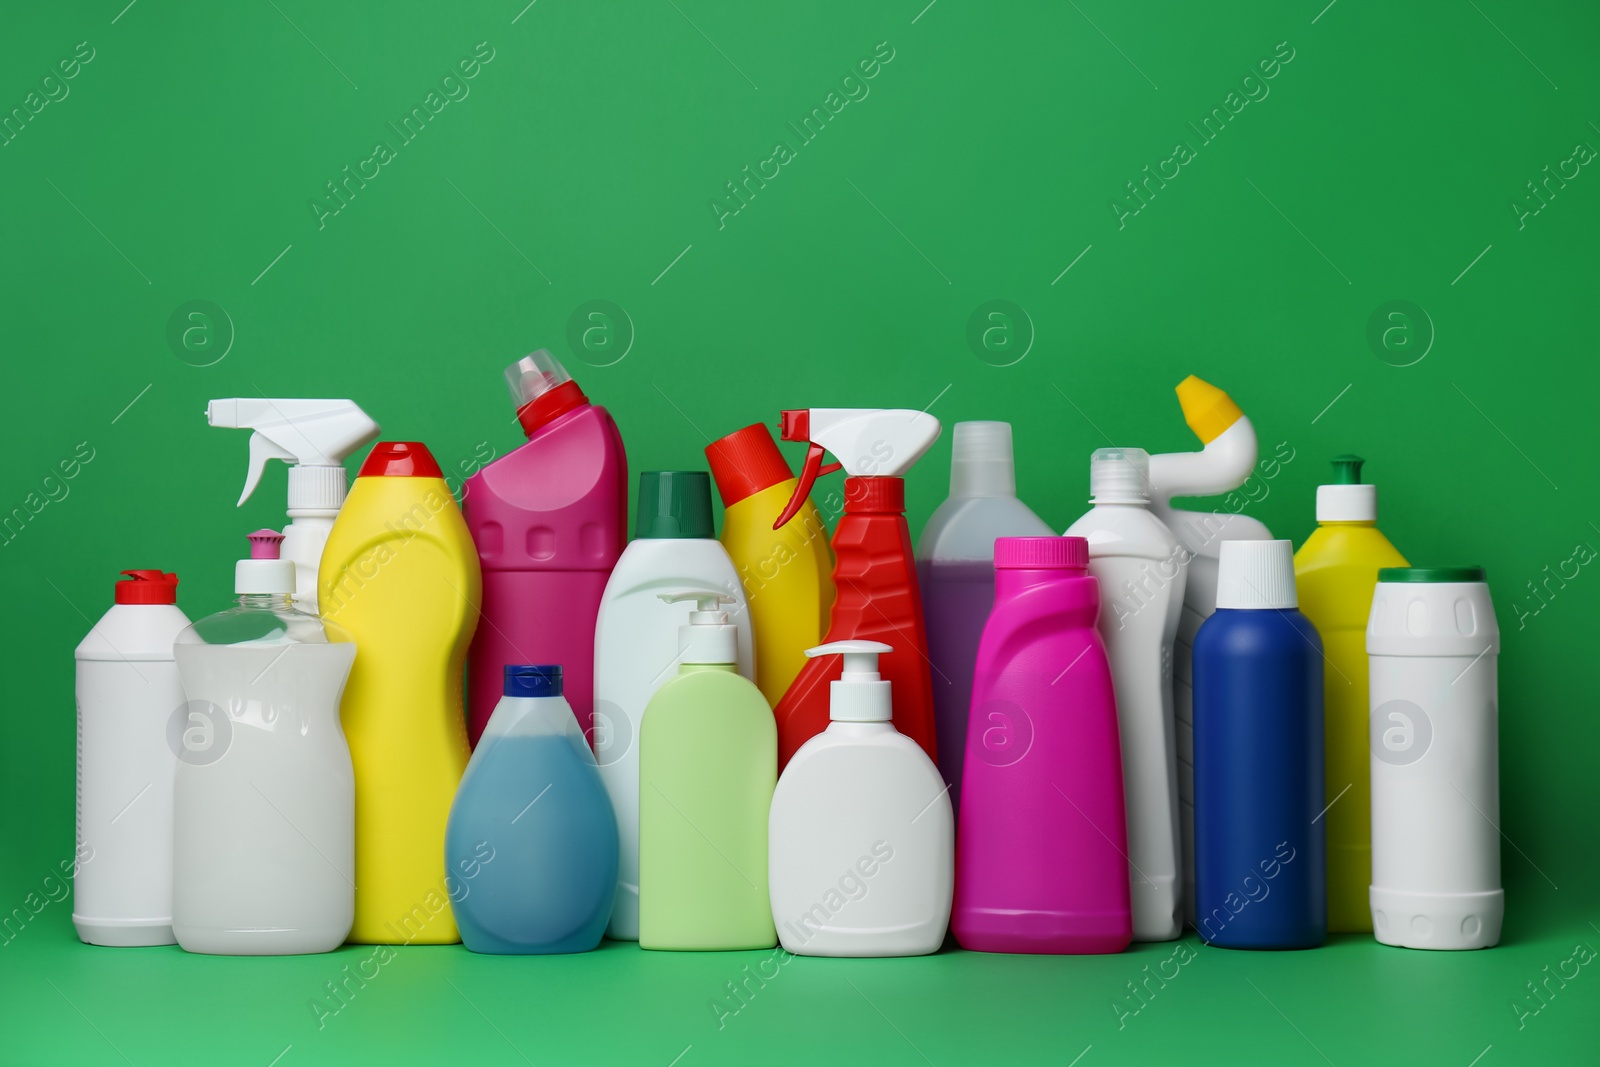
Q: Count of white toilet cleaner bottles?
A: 1